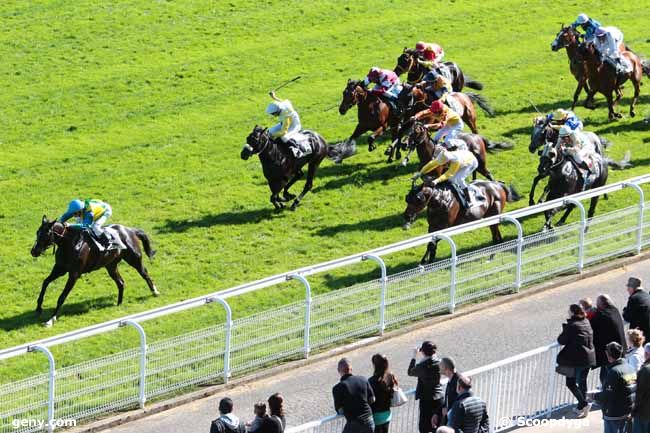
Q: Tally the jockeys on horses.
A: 11